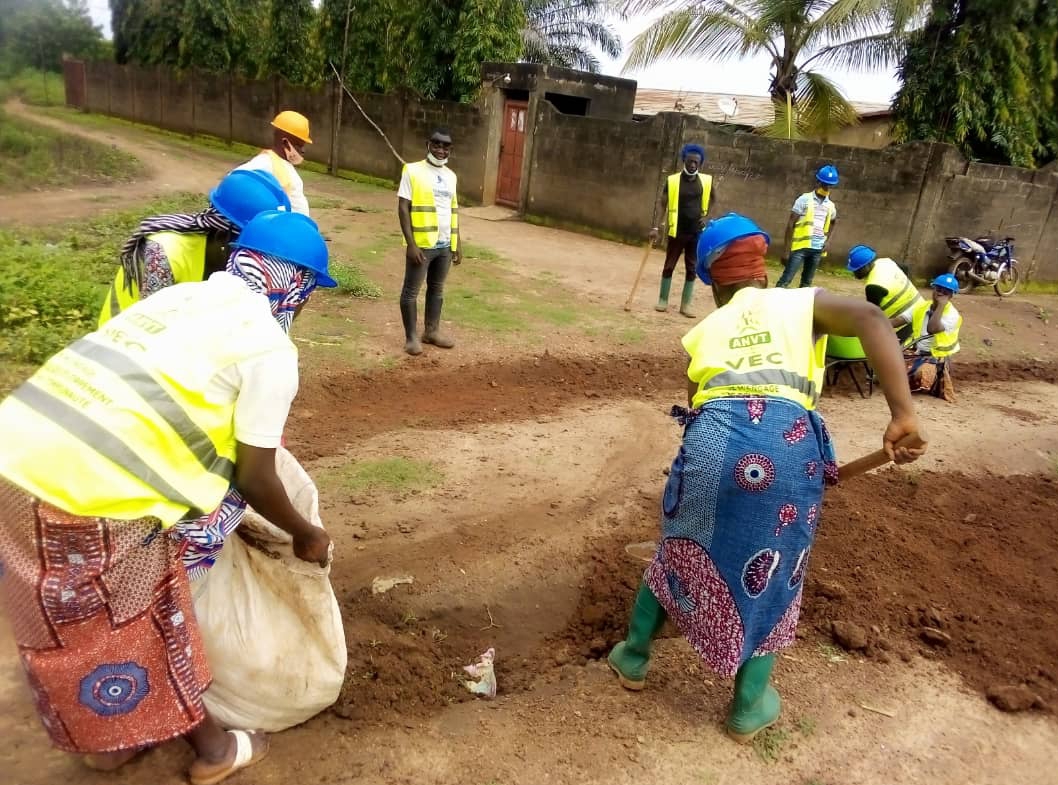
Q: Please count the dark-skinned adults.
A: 9